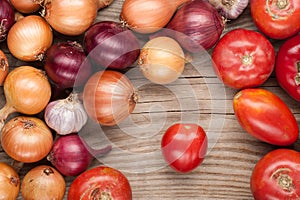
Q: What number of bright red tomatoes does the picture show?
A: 7